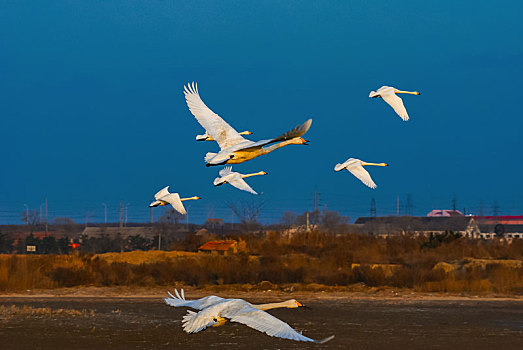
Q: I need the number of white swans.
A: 7